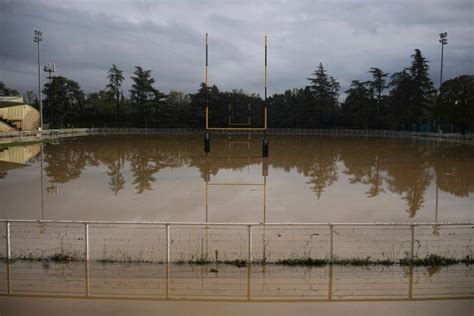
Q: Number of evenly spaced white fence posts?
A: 6